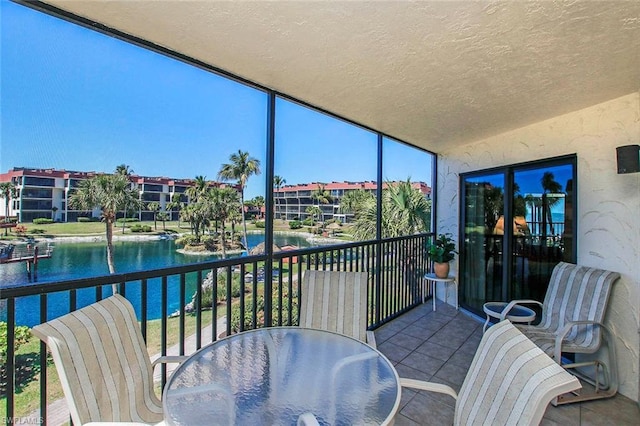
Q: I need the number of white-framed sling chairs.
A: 4